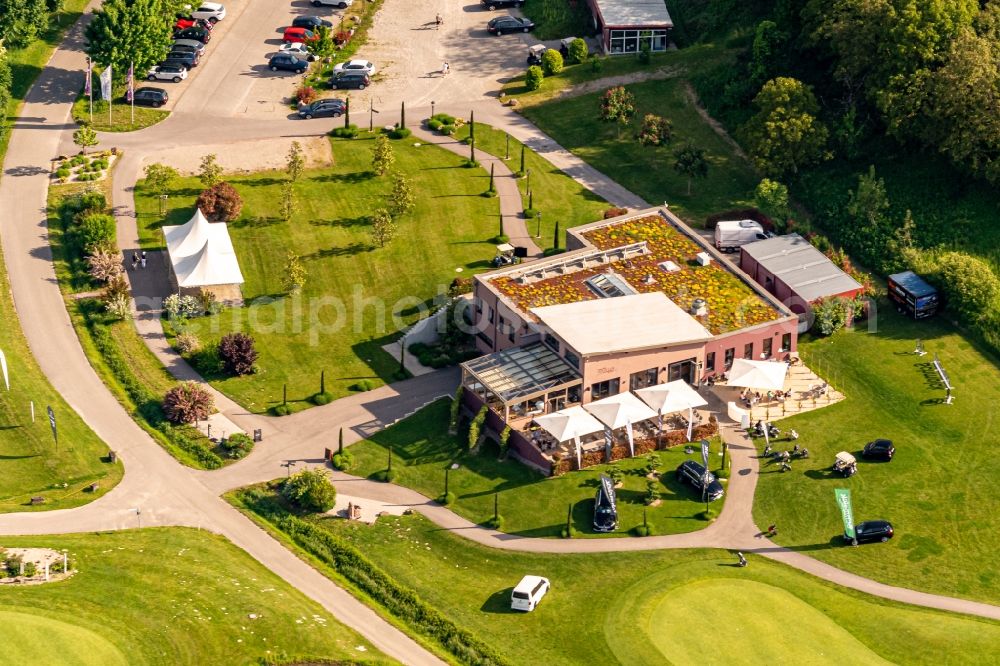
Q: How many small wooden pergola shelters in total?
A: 0